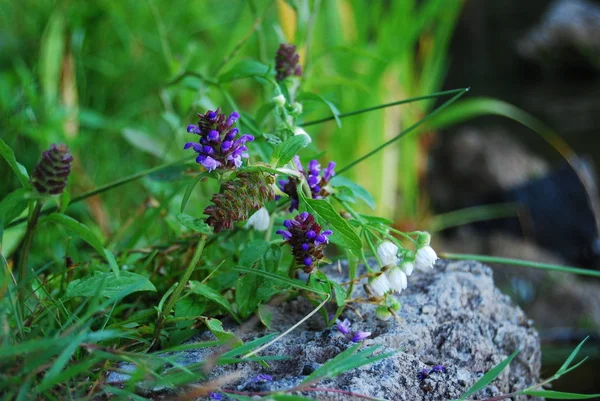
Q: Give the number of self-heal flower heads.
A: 6